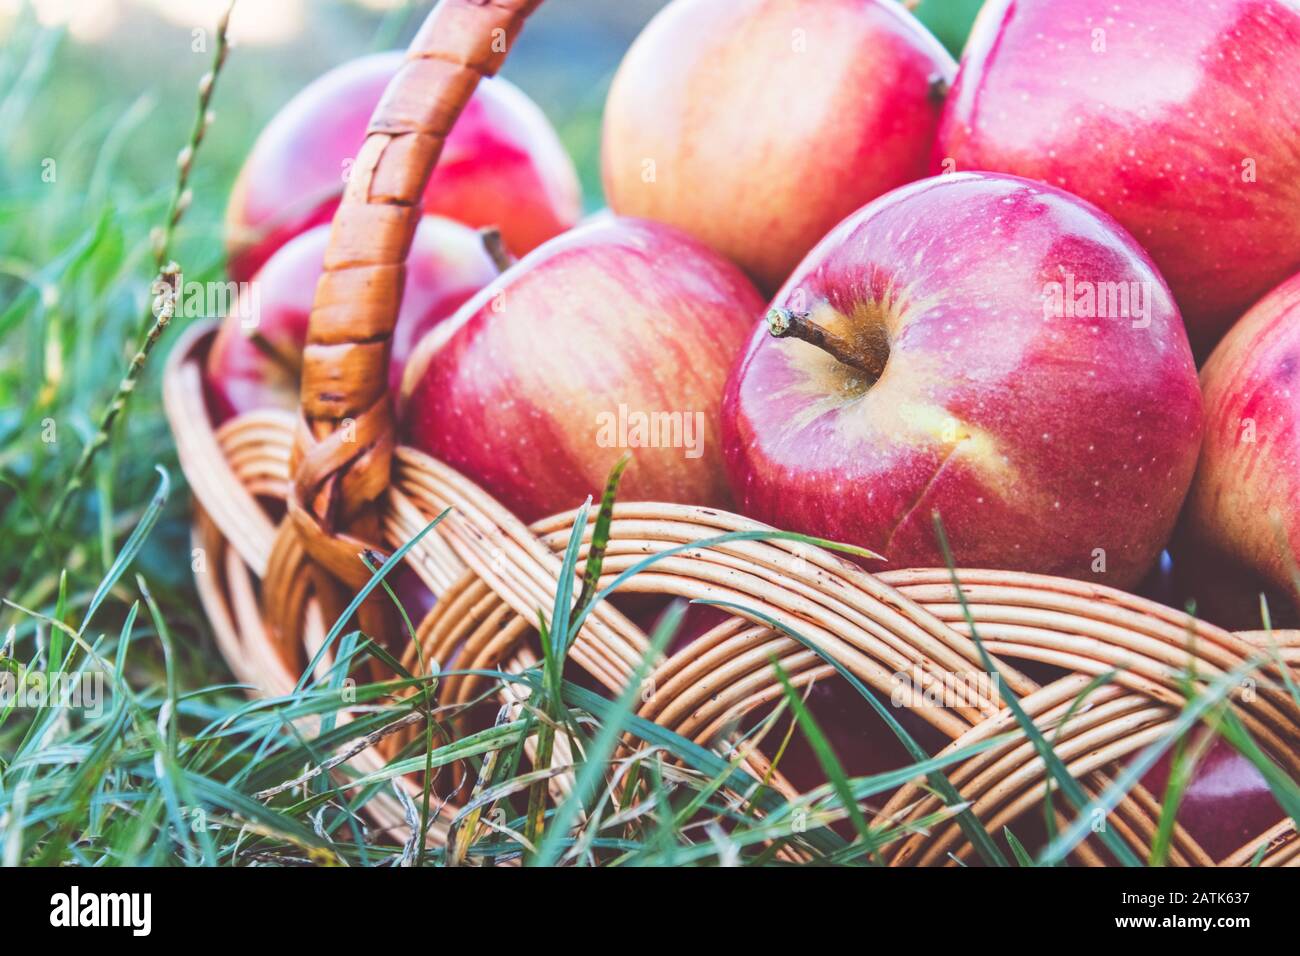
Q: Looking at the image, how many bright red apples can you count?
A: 7